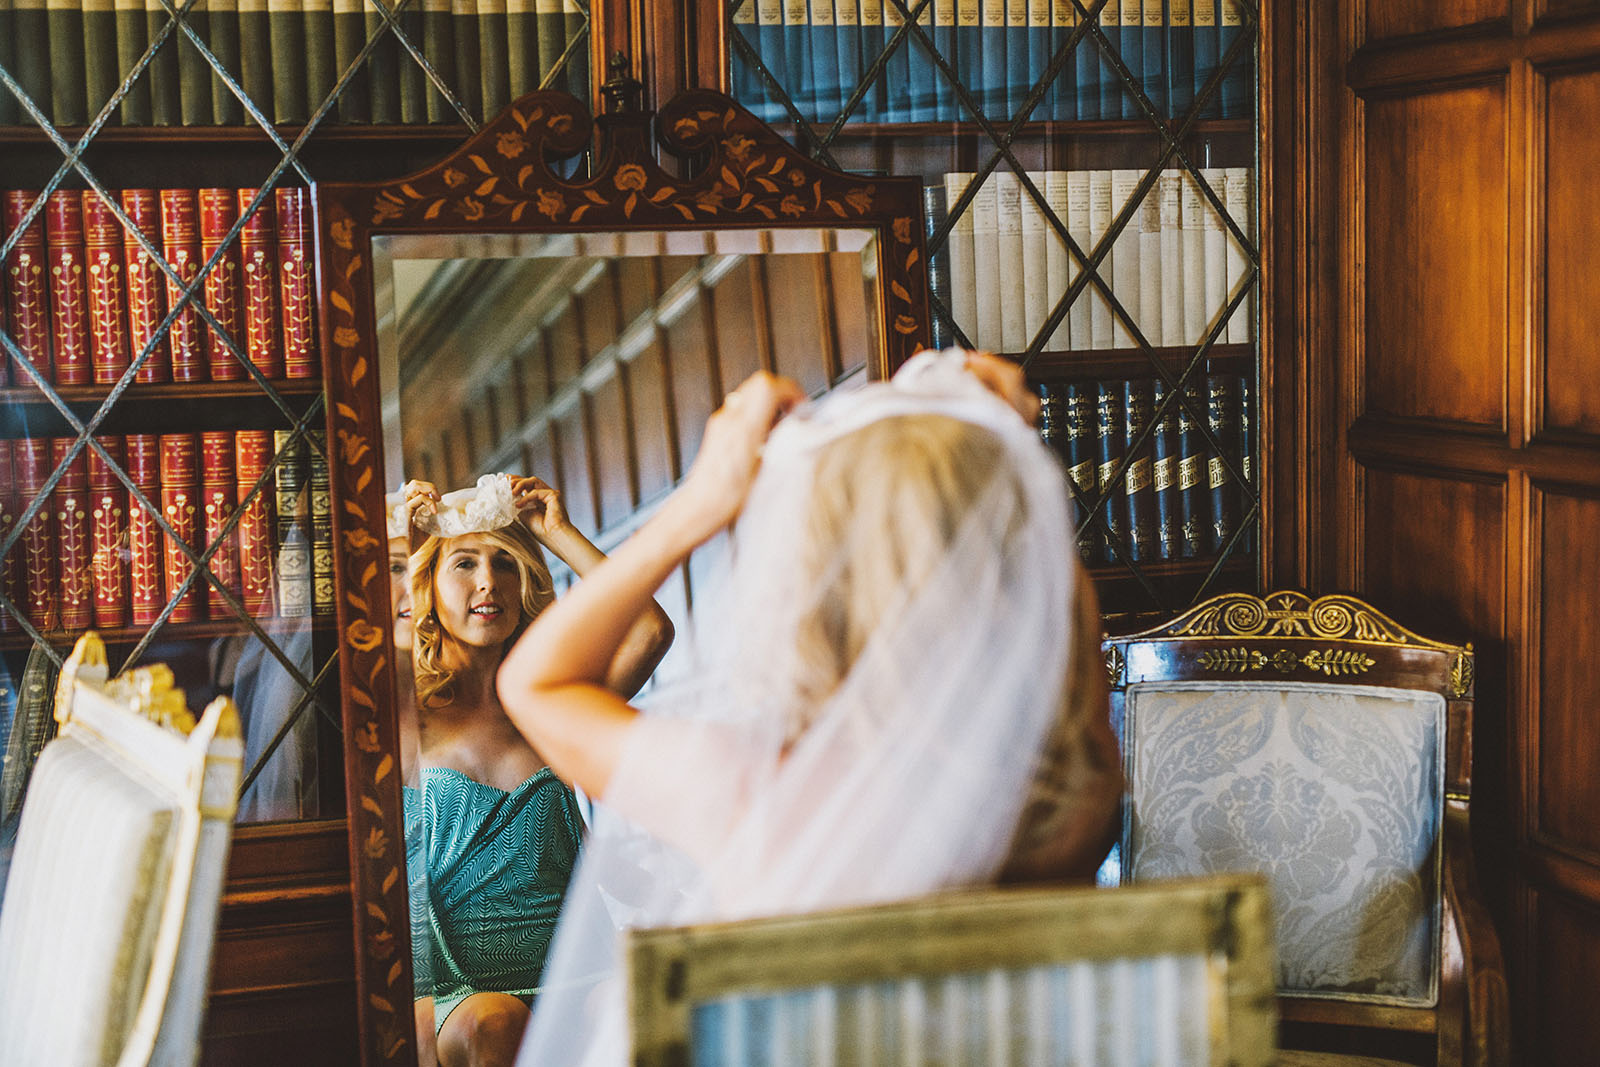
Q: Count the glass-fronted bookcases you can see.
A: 2